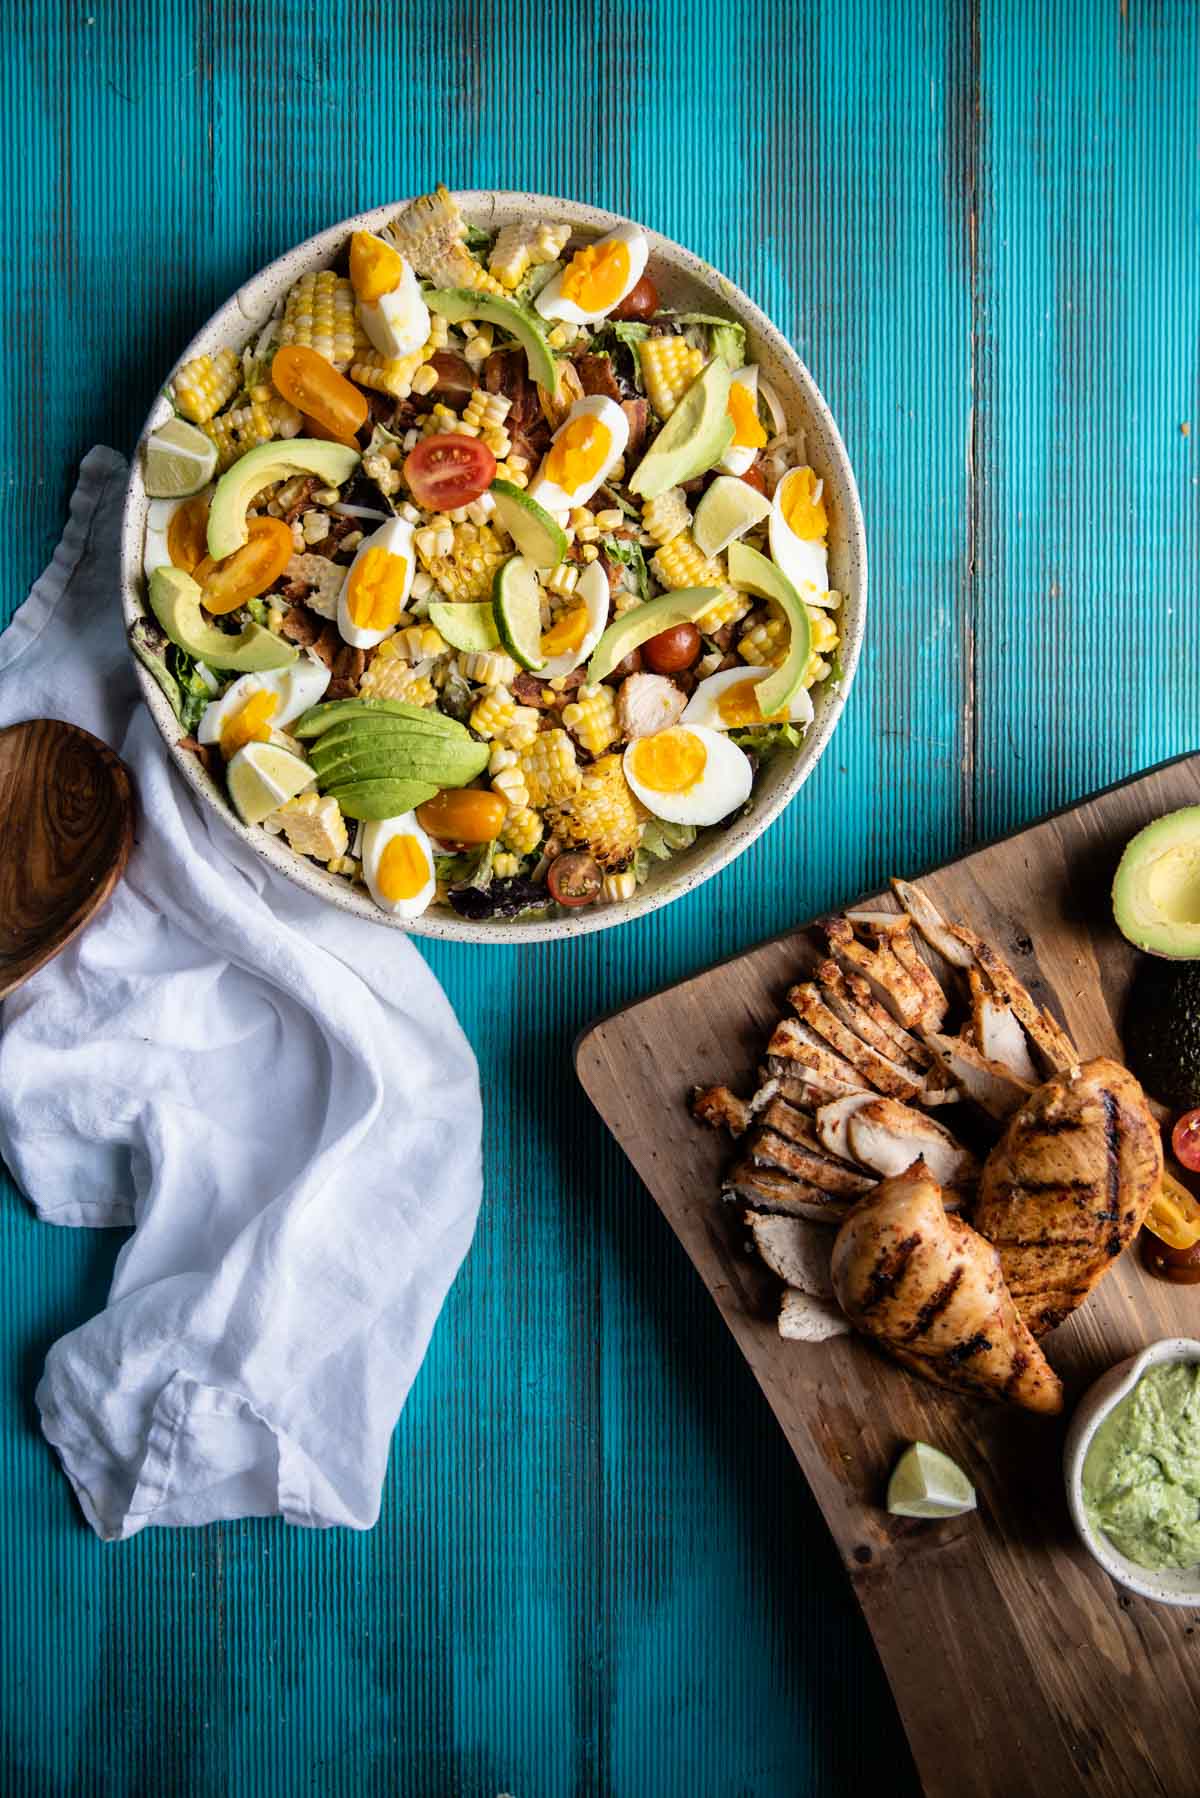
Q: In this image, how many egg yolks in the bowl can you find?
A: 11